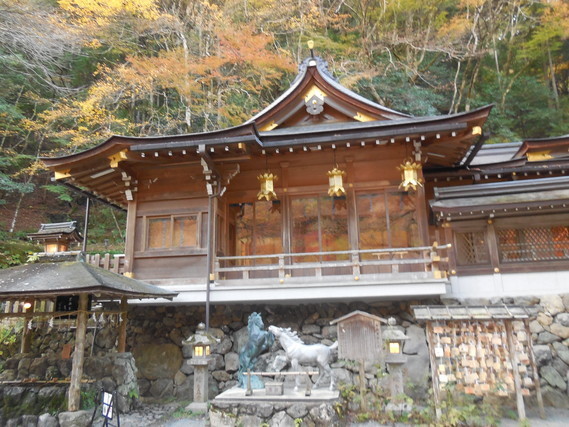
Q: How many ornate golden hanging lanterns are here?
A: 3